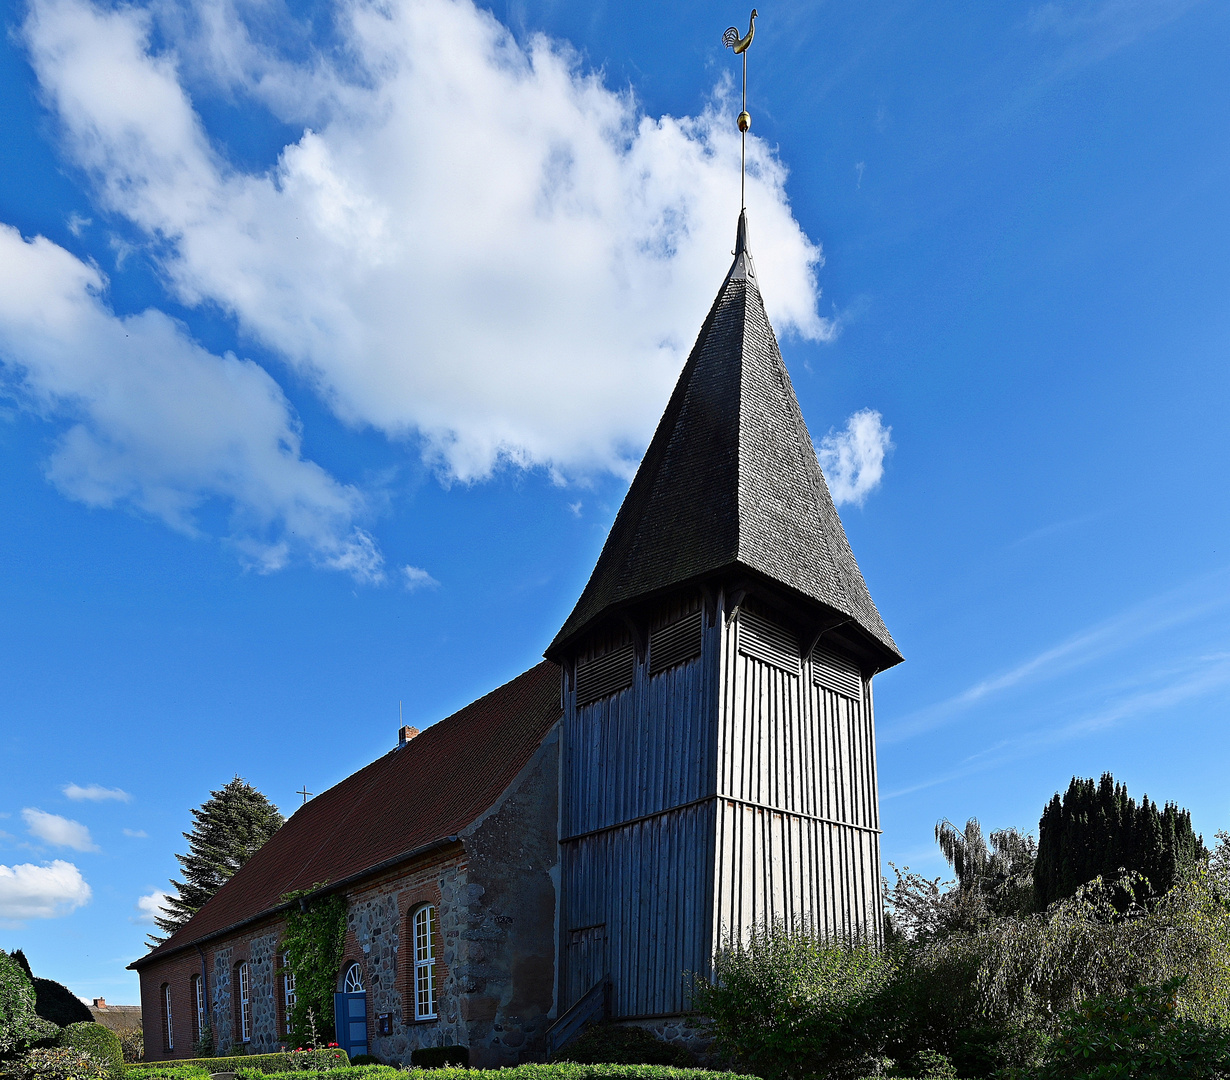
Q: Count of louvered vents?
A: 4